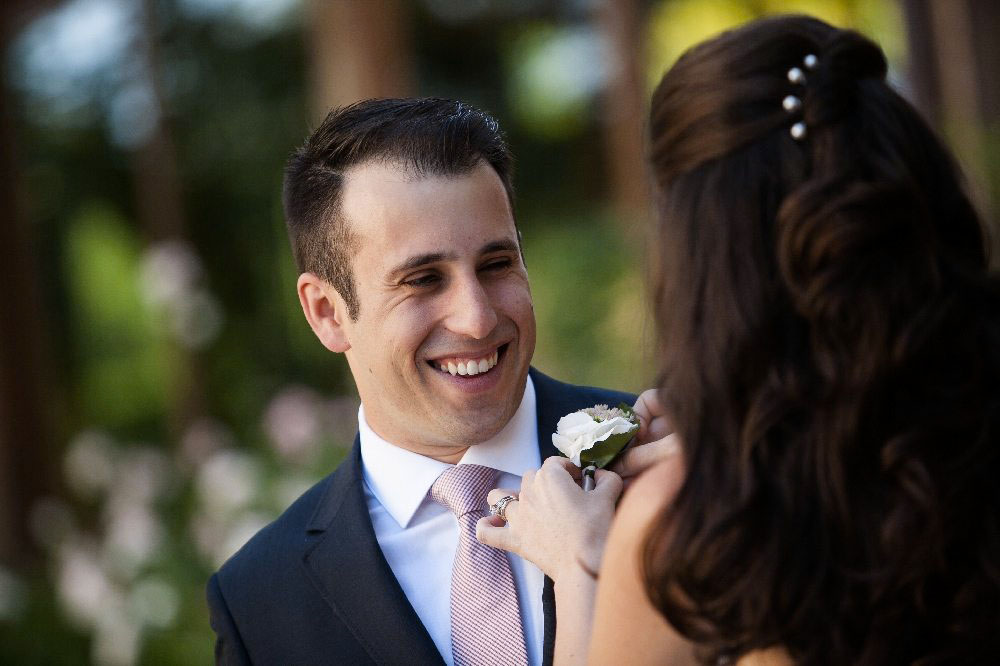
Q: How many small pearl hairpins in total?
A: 4